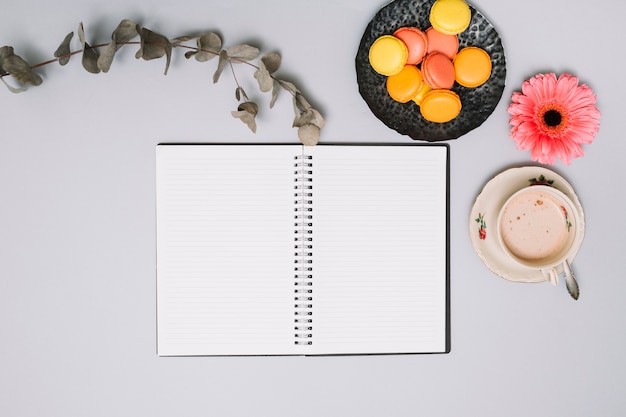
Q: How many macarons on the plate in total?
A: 9